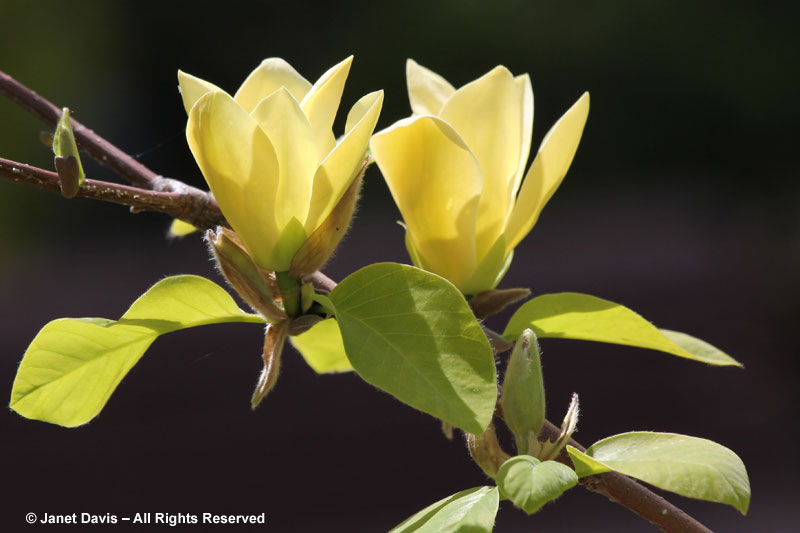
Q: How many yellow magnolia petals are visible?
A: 11